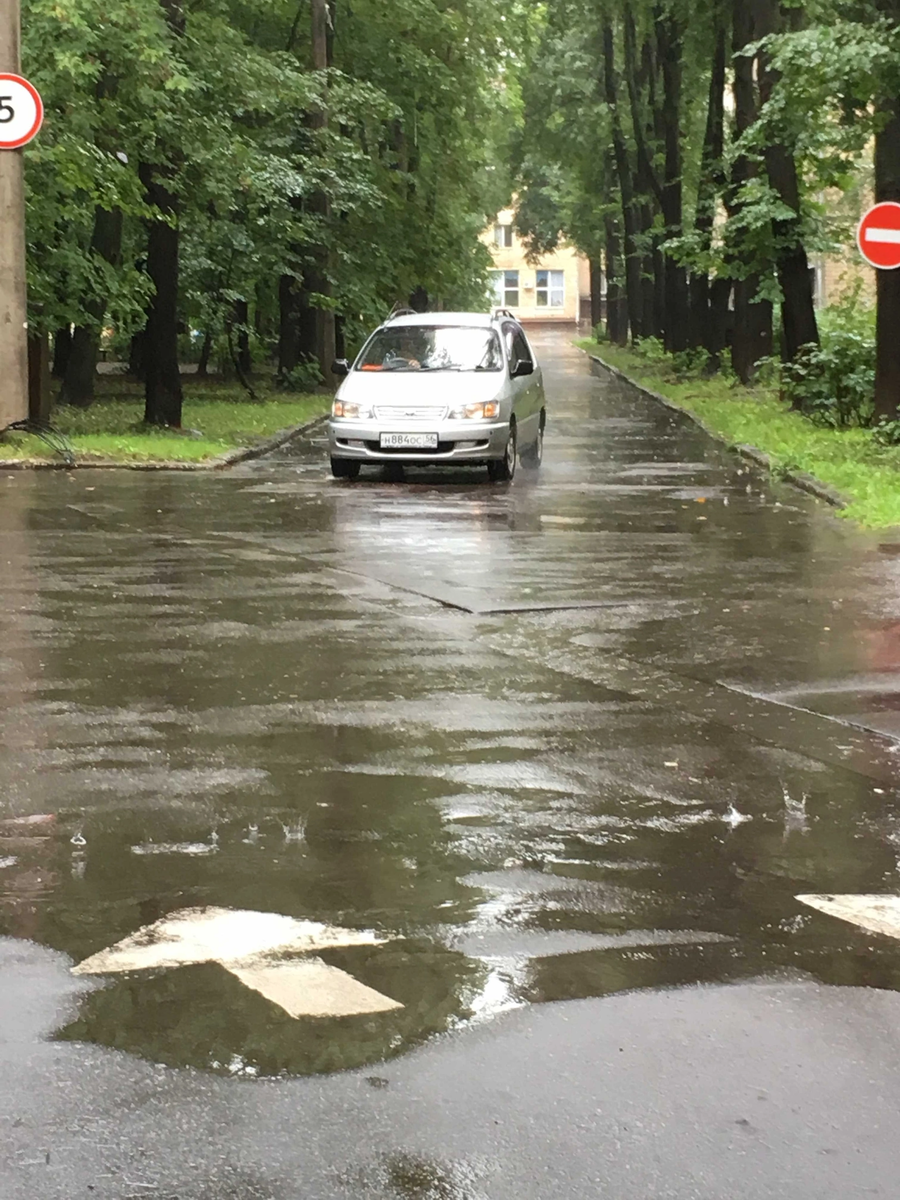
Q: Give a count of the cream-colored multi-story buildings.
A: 1